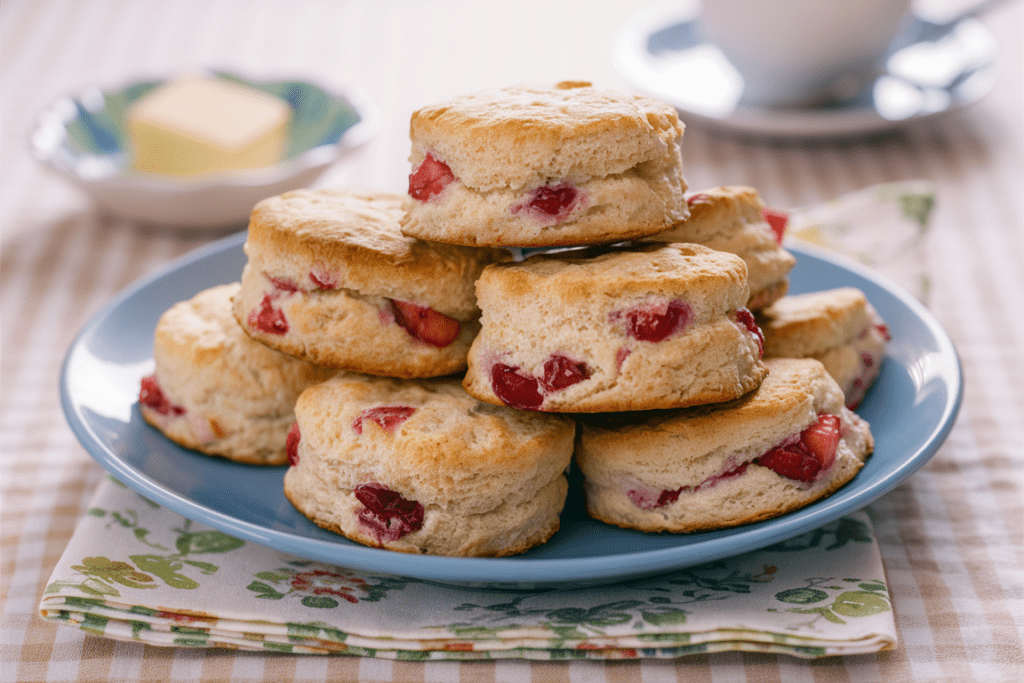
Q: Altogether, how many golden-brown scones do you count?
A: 8